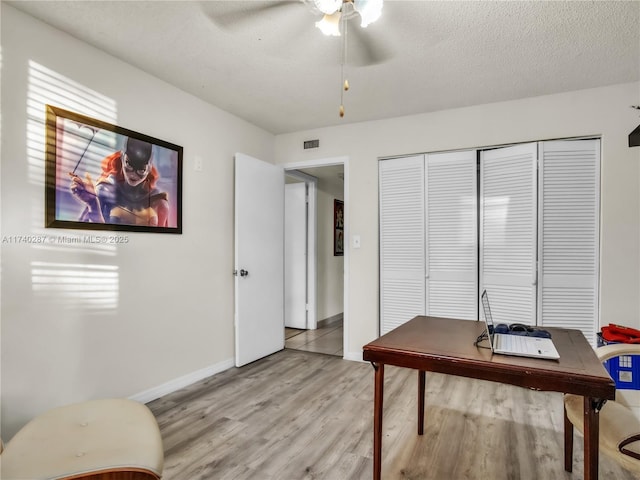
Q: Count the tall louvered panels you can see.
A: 4